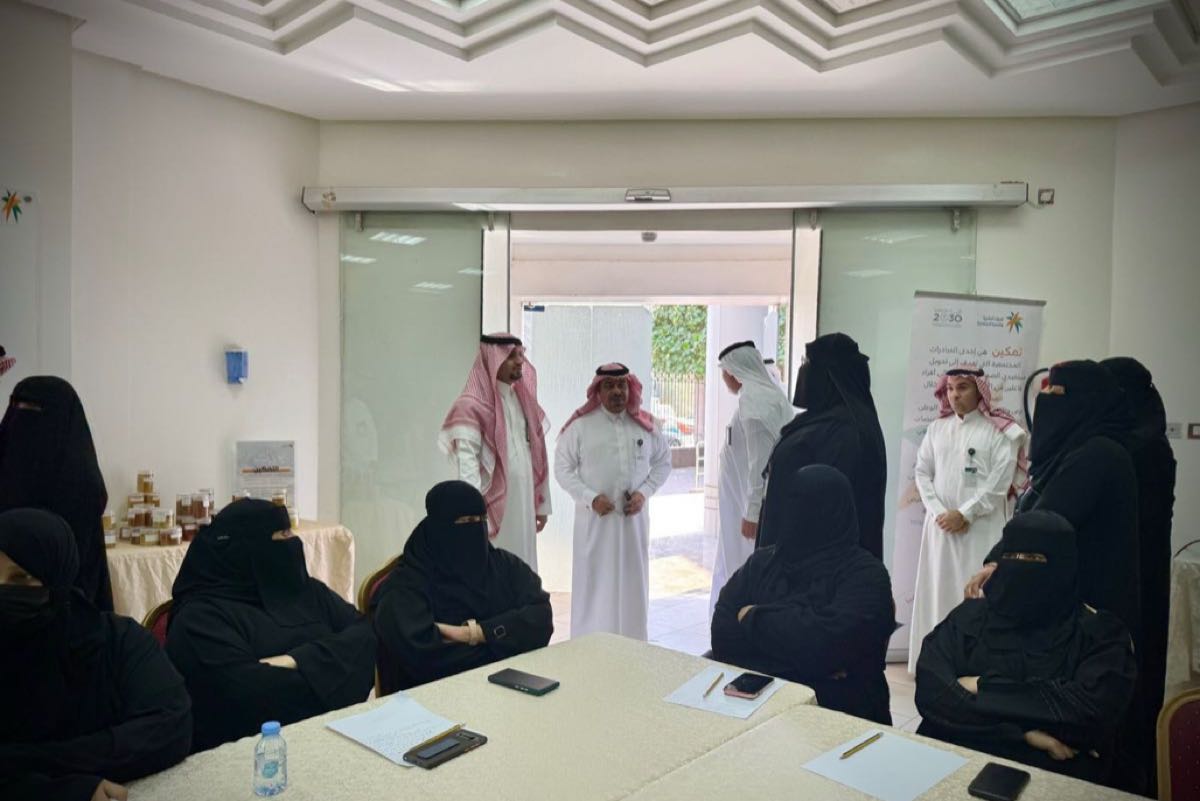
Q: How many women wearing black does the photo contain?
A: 9